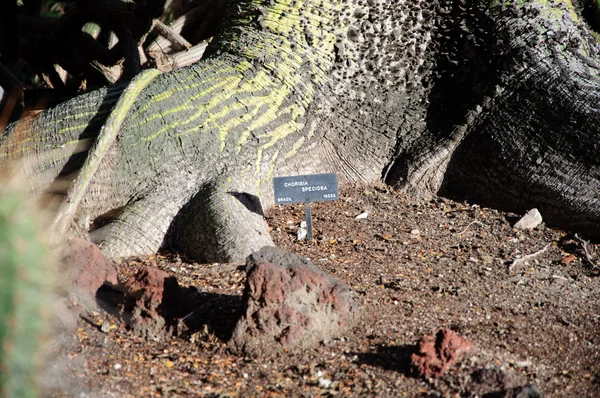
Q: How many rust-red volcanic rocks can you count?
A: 4